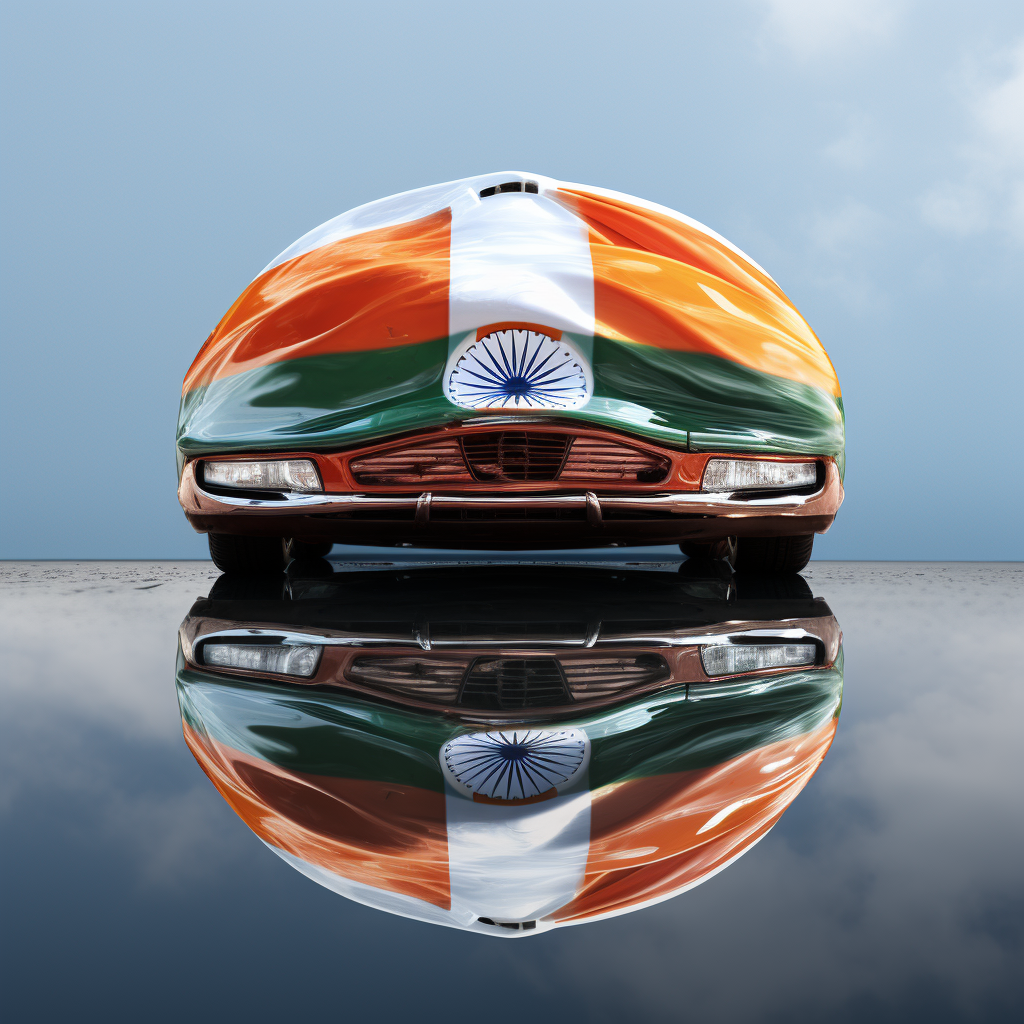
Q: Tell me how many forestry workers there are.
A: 0